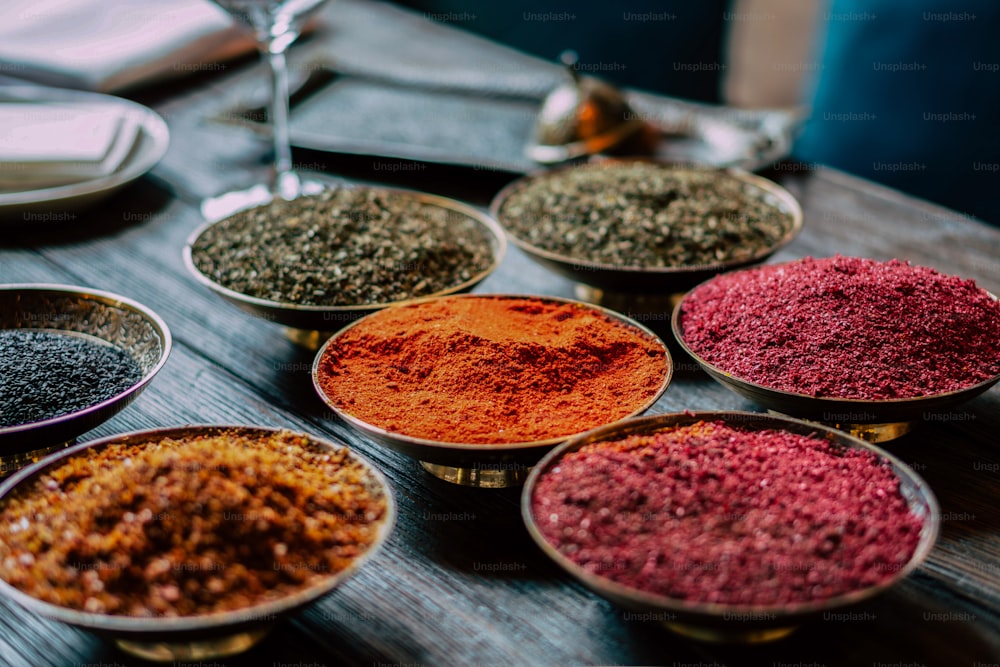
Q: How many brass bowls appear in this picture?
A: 7